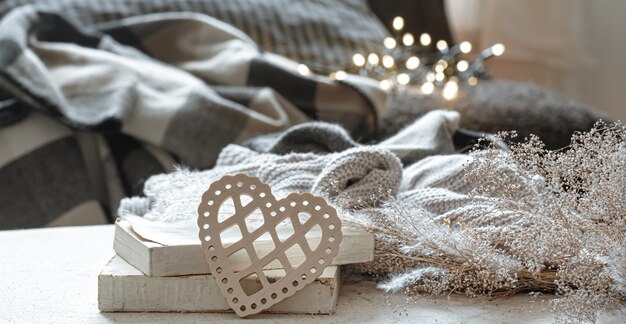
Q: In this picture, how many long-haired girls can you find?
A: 0